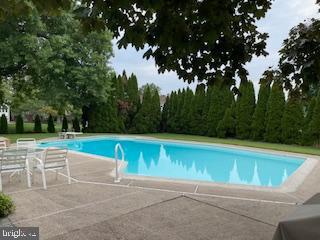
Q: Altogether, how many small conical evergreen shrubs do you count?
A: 6